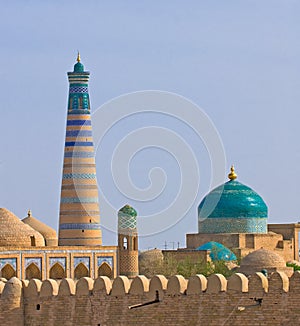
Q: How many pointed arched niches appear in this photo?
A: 5